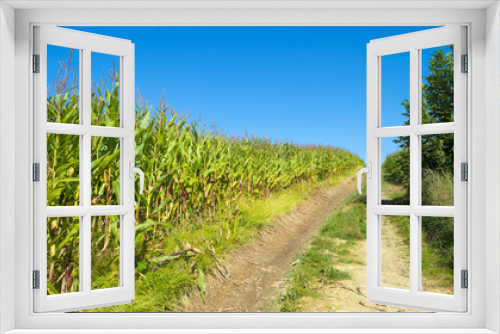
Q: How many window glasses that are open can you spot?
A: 2